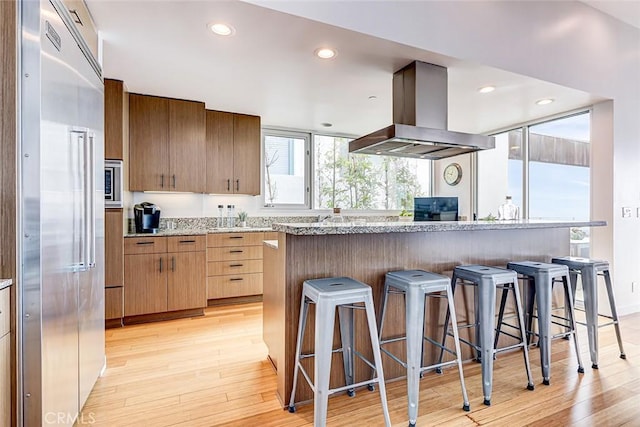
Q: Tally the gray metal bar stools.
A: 5